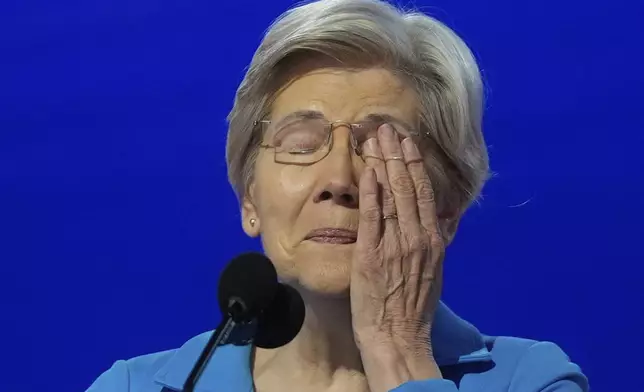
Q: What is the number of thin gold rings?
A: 1